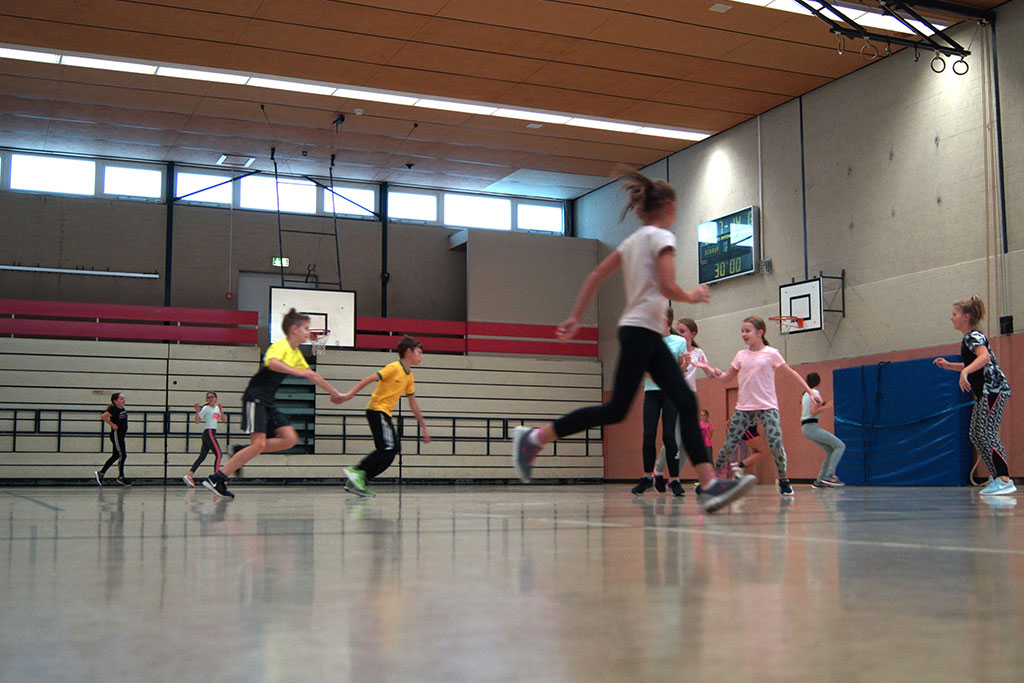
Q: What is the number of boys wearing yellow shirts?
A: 2